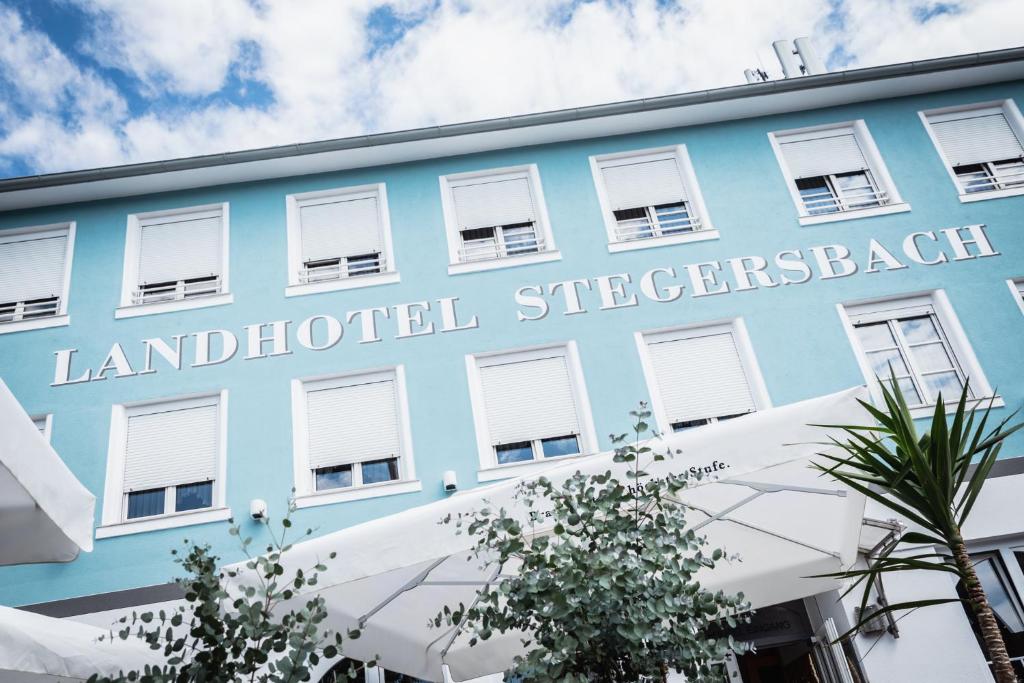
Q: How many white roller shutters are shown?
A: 11